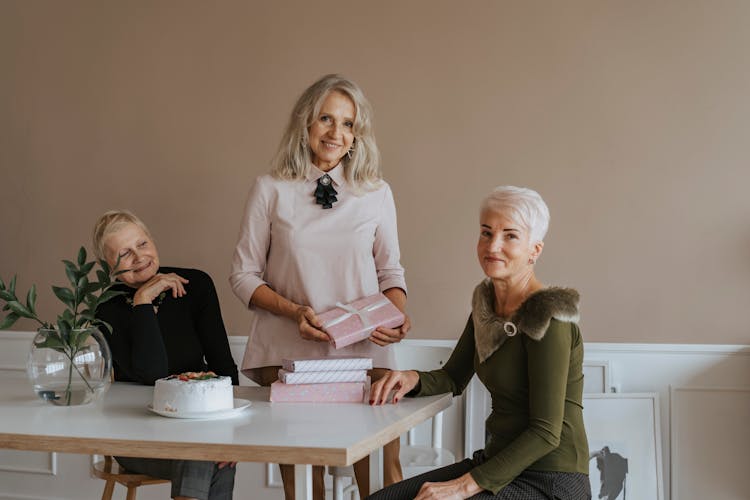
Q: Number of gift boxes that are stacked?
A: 3